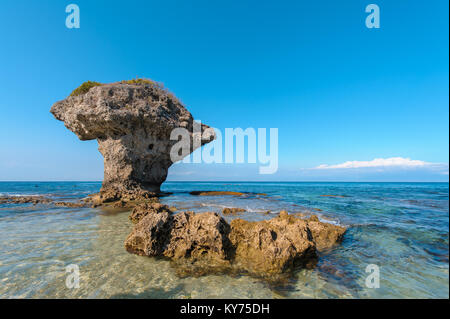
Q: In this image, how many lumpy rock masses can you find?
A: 2